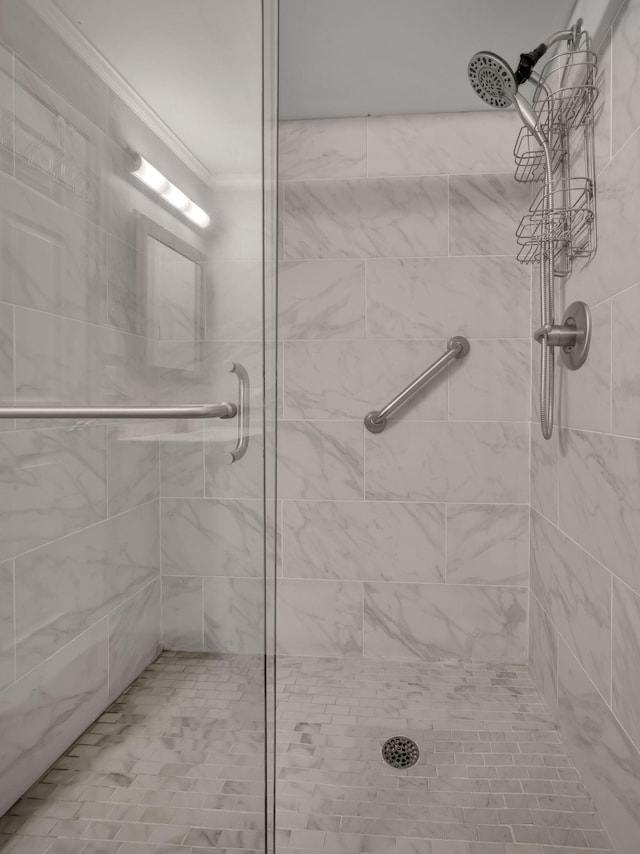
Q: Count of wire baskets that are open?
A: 4